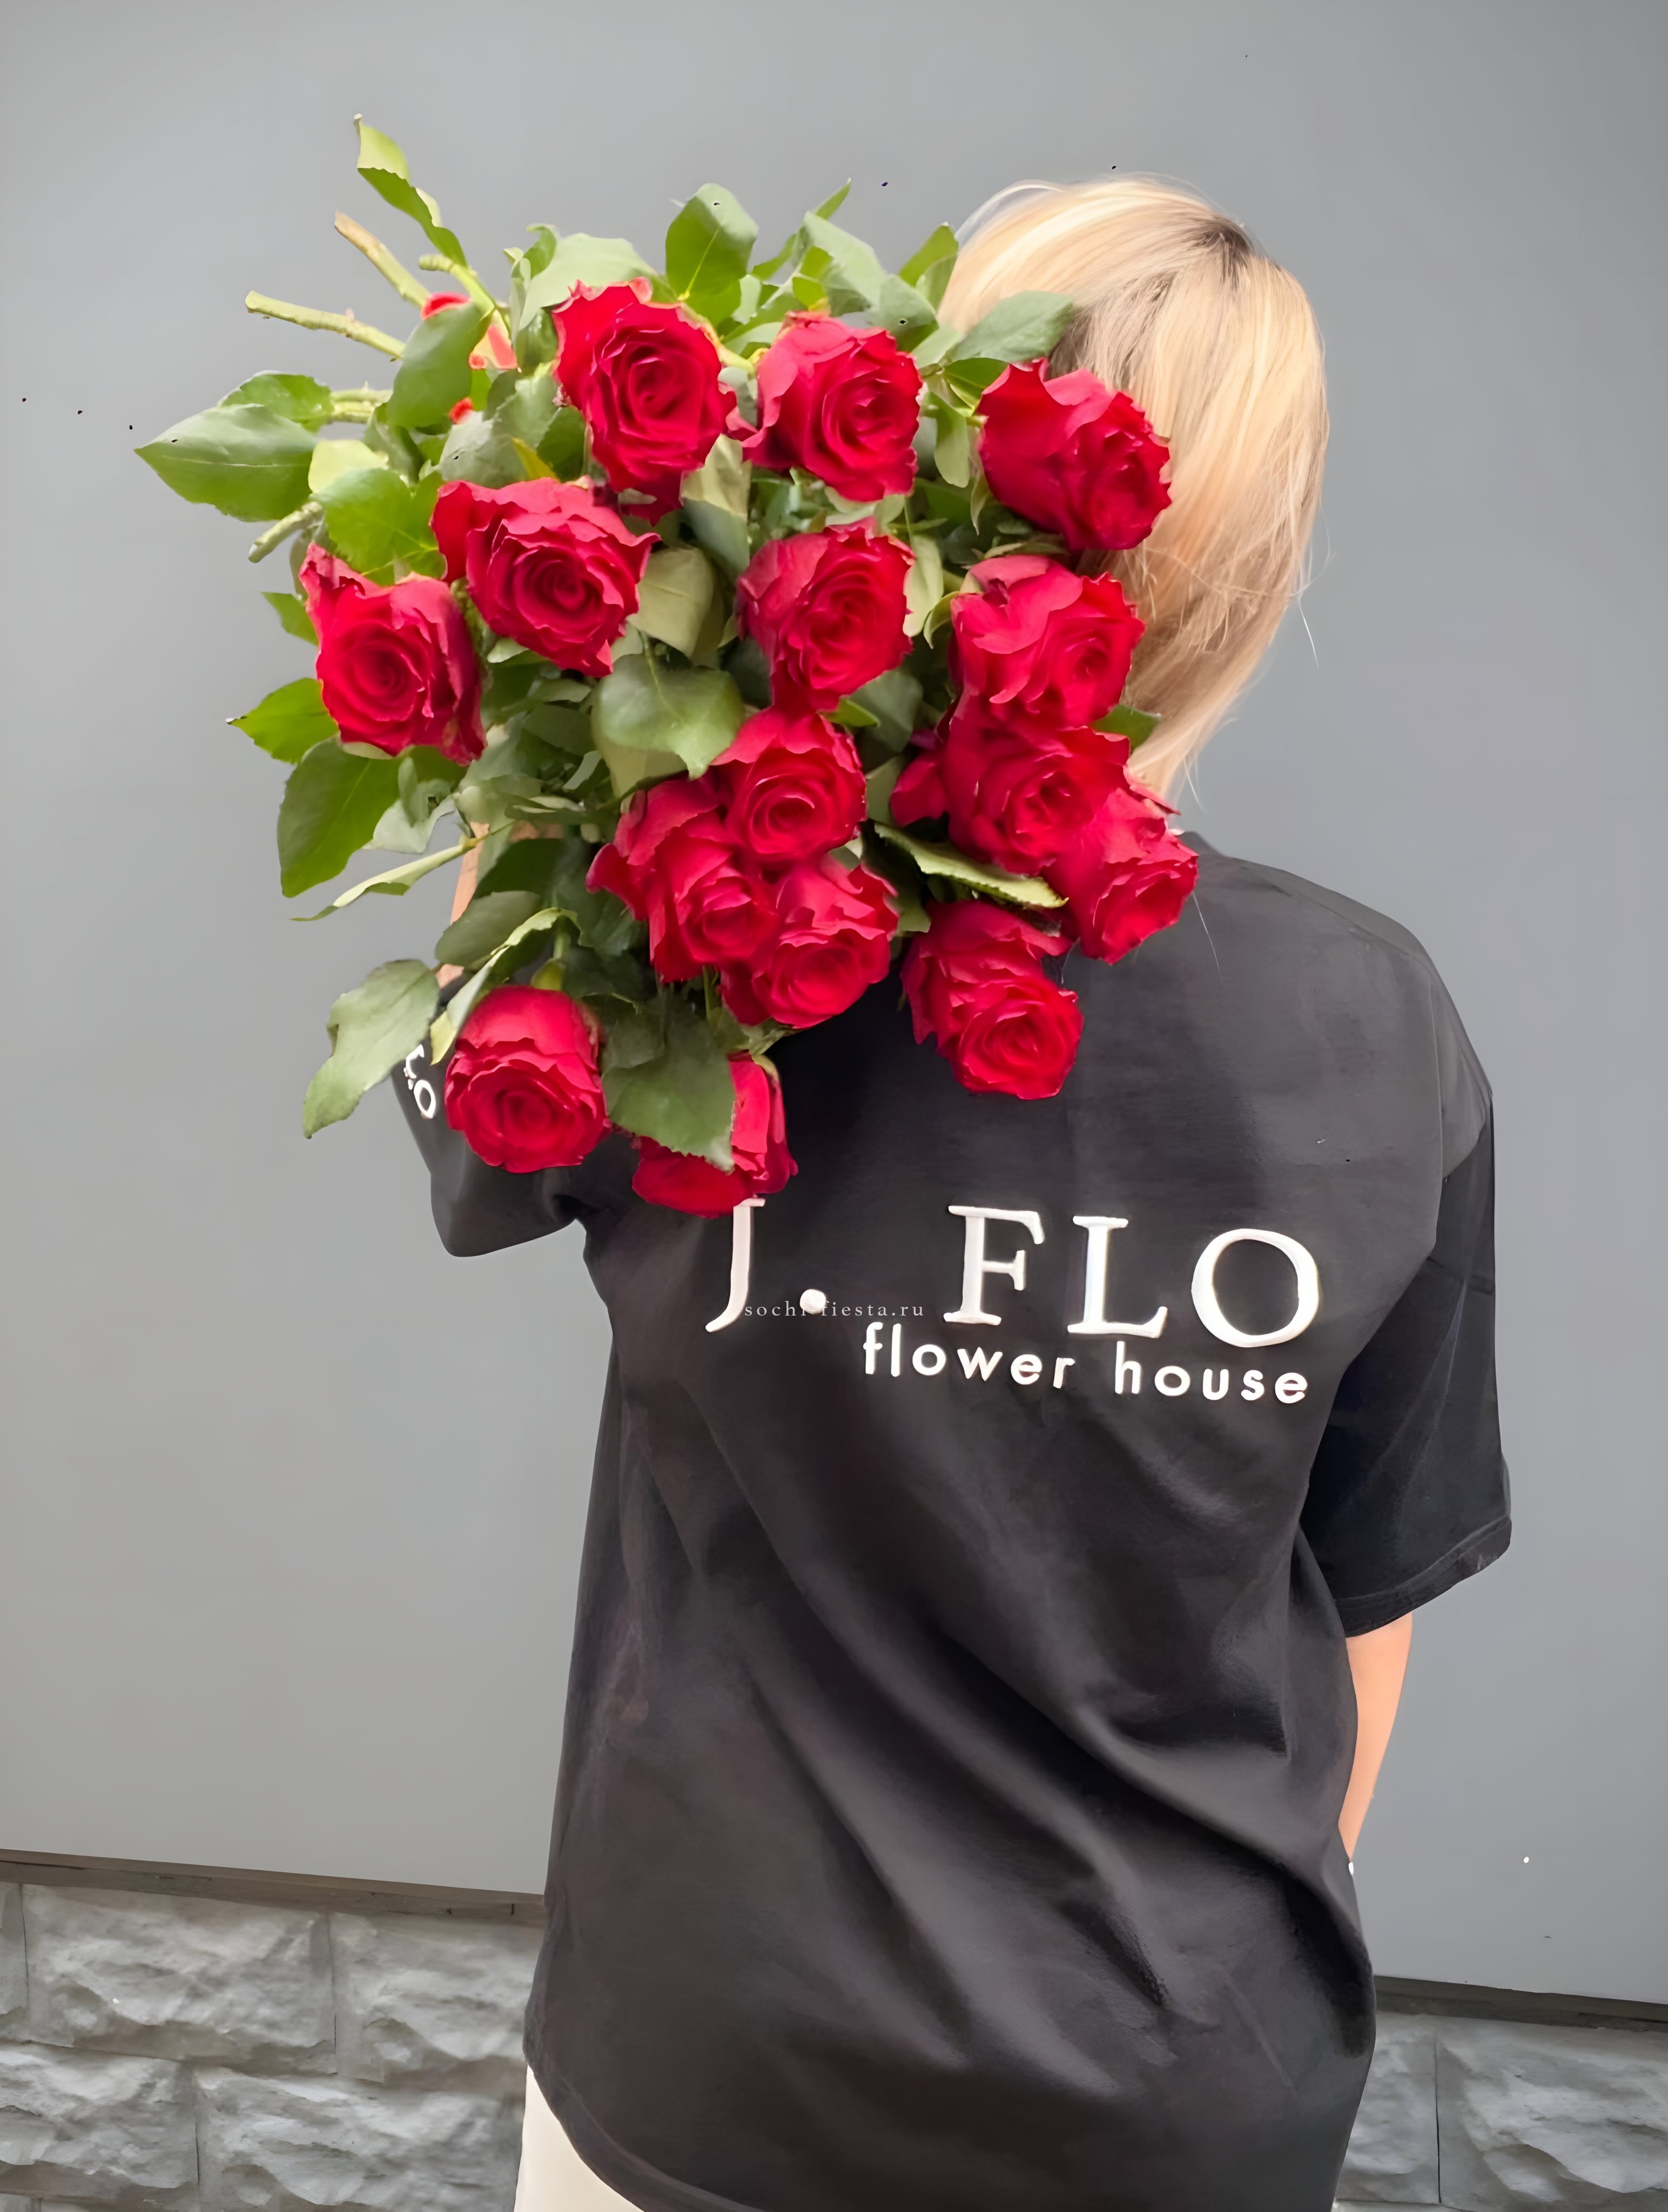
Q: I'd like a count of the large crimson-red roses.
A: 15